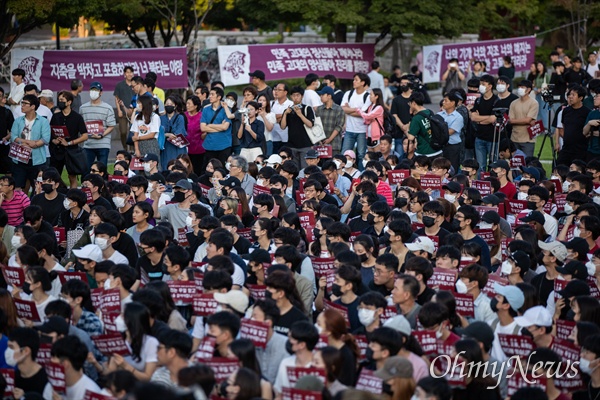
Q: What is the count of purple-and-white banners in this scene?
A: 3